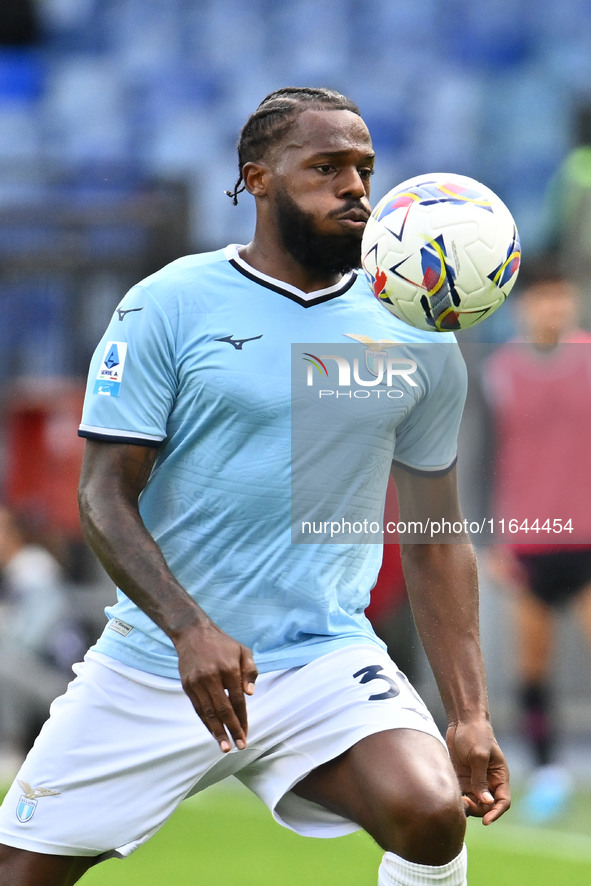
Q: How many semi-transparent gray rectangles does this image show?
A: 1